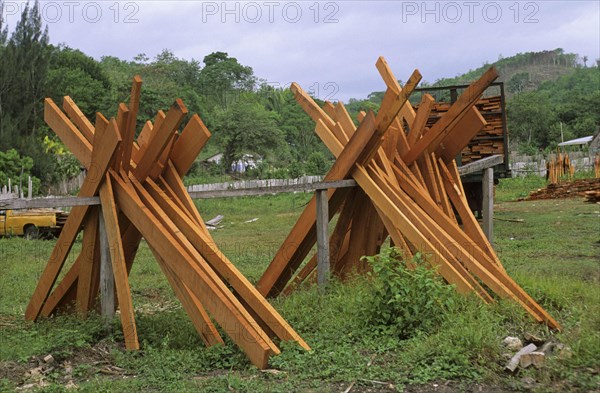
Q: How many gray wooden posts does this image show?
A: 3